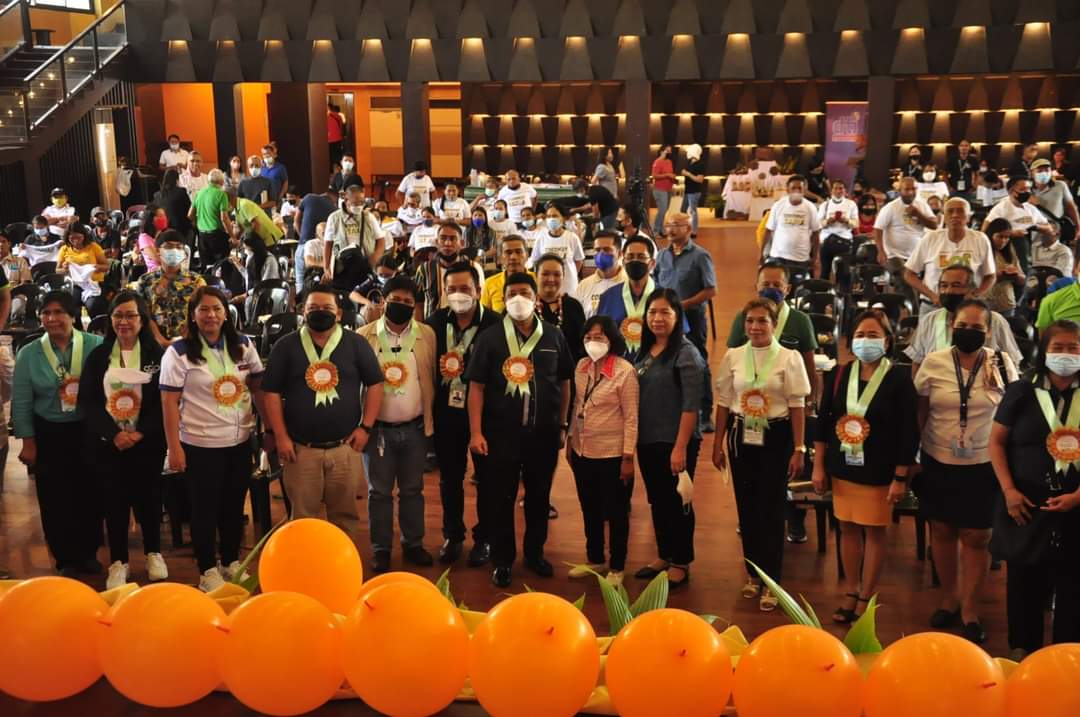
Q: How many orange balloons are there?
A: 11